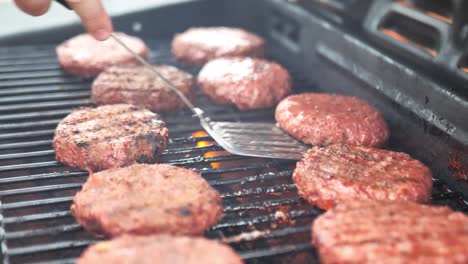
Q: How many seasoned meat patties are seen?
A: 10